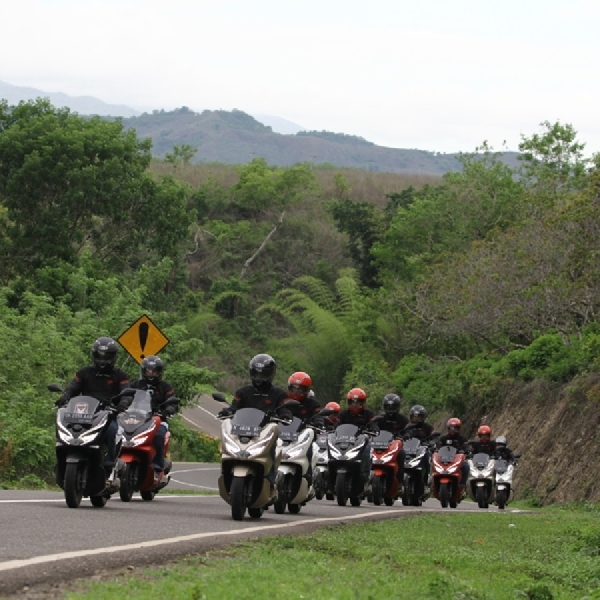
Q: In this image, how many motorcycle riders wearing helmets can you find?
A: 11